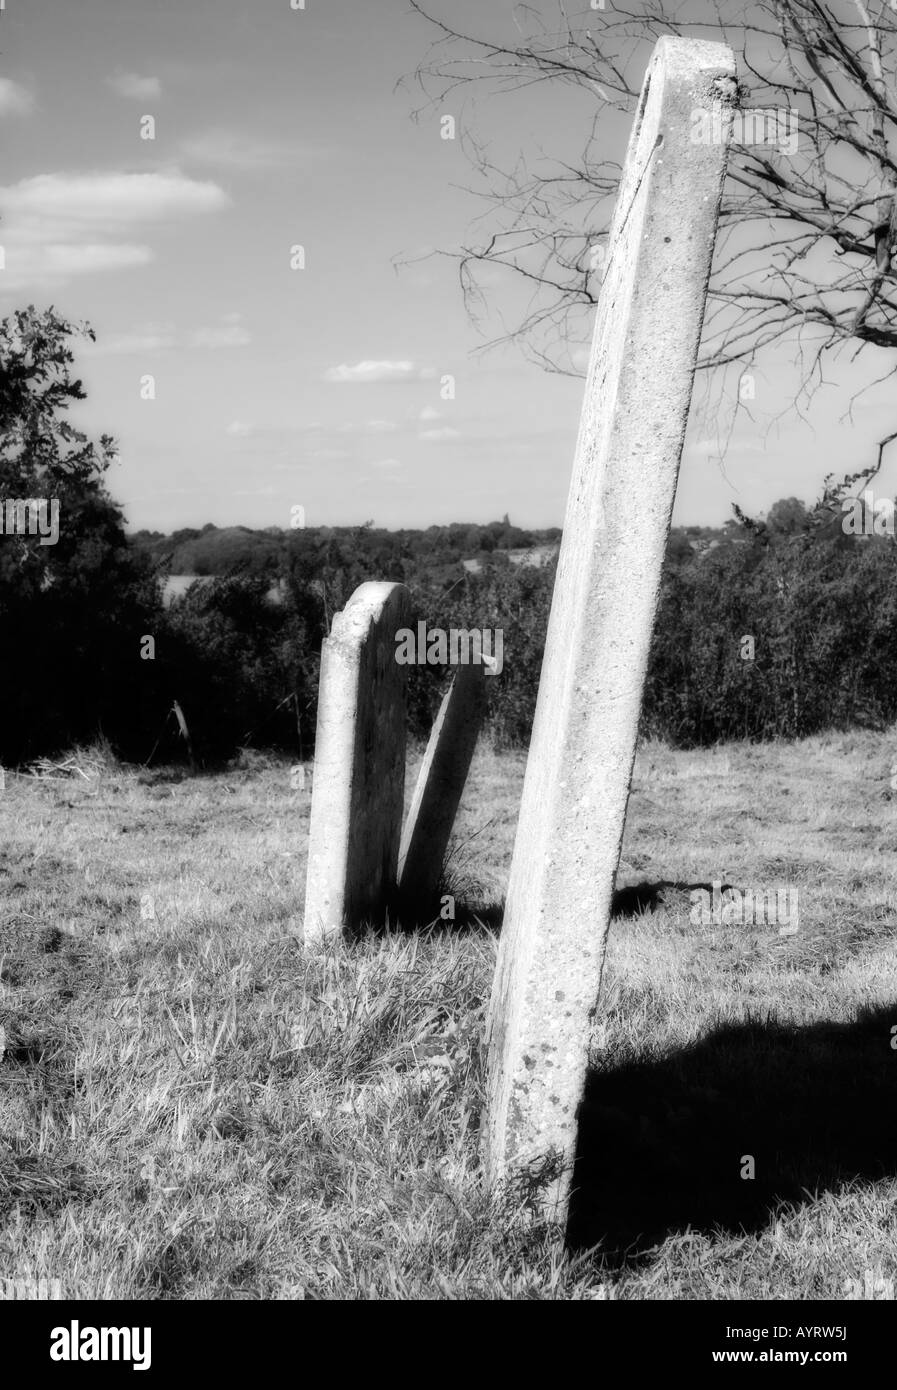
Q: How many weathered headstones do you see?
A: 3